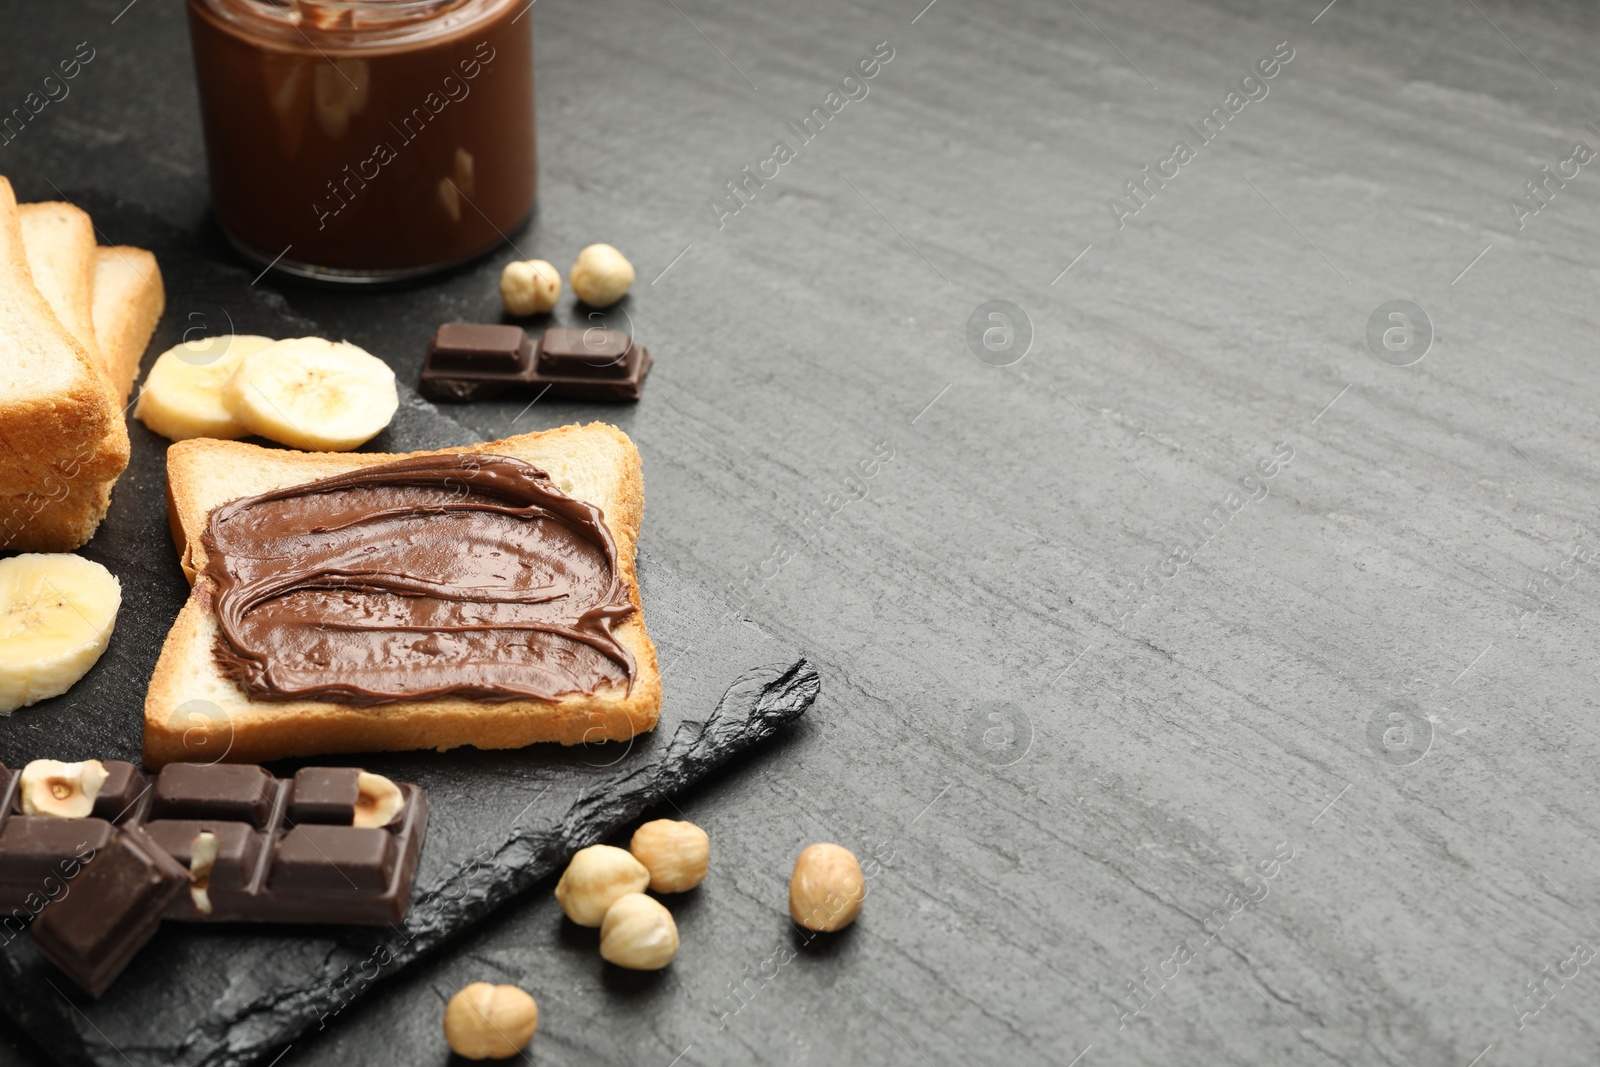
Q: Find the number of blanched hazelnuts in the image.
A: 7